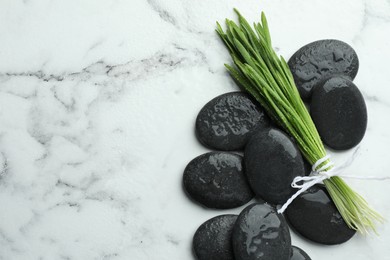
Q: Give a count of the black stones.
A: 9